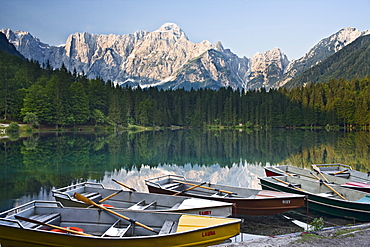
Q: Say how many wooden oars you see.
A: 11